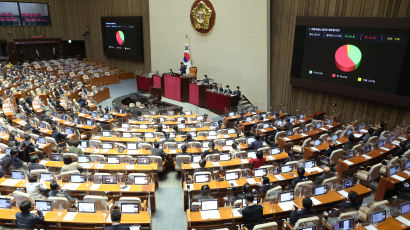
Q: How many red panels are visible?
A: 5